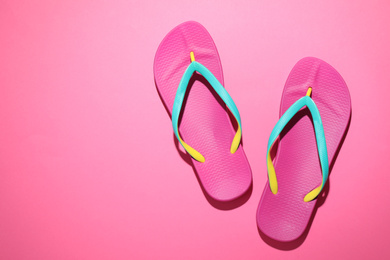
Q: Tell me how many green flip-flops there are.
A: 0